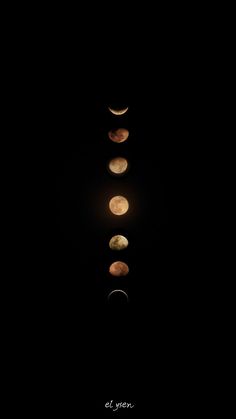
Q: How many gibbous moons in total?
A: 4